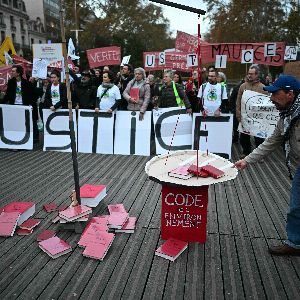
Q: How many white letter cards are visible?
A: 6